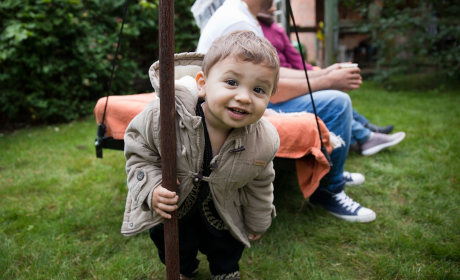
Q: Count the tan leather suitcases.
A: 0